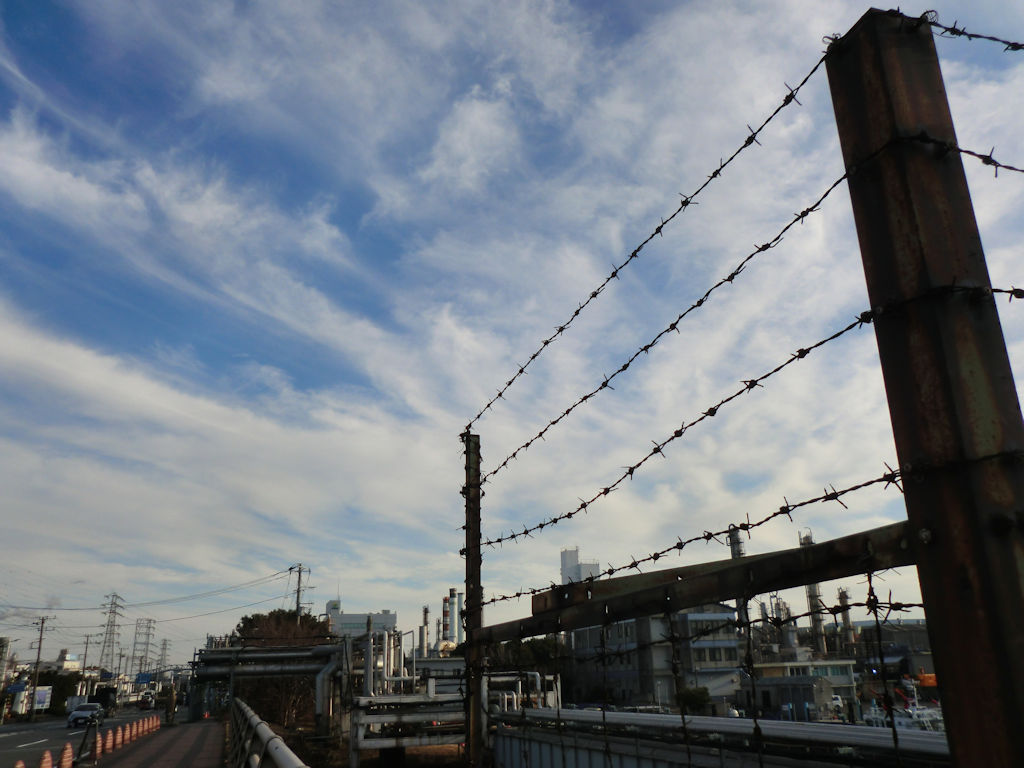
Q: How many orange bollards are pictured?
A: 13